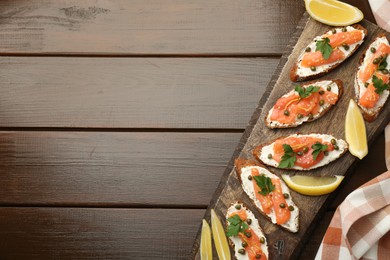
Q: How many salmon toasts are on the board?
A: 6